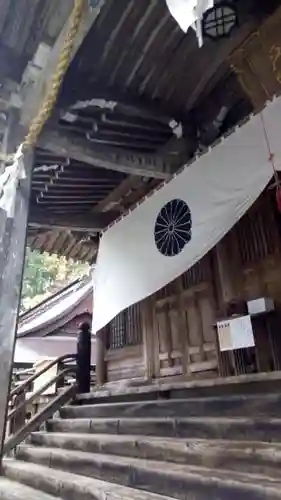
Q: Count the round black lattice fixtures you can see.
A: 1